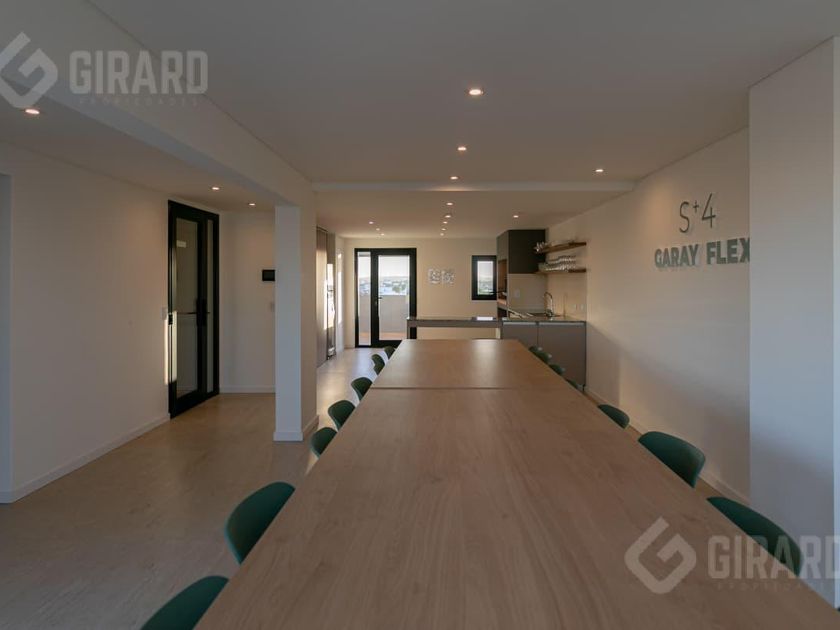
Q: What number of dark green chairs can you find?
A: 14